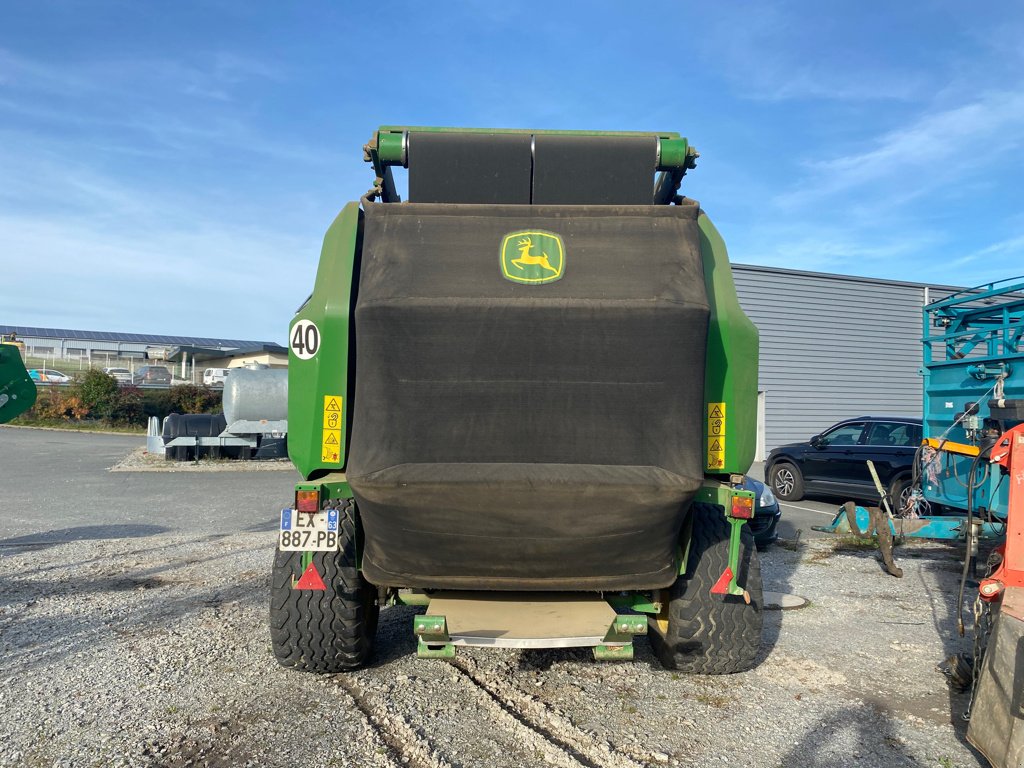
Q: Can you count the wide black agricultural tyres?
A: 2